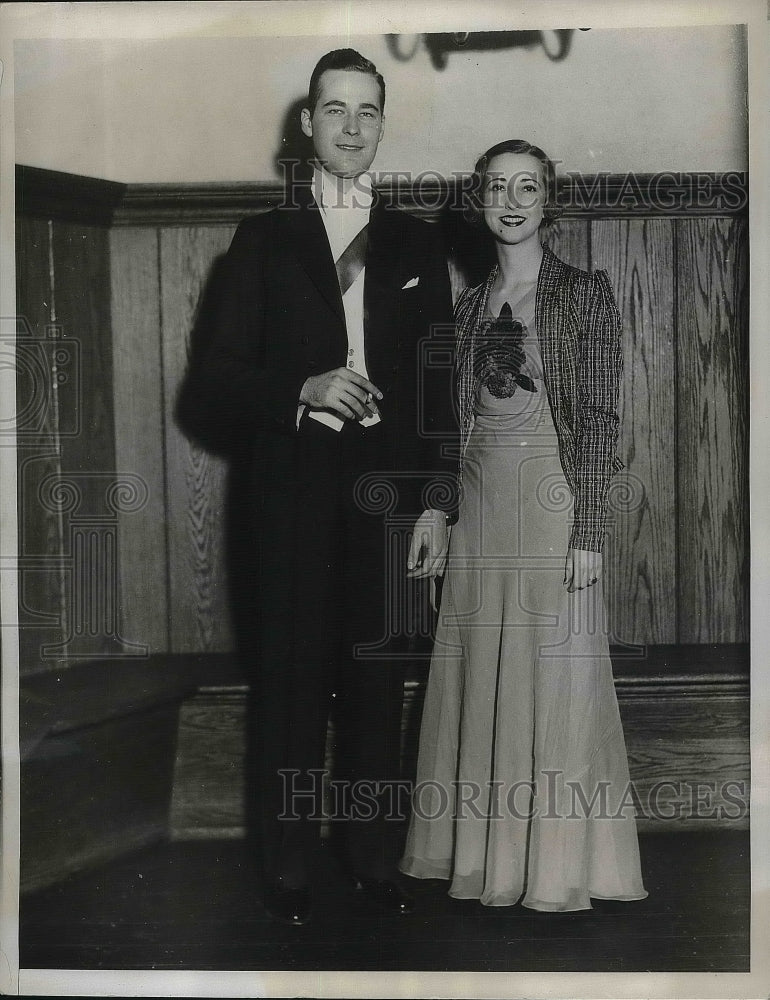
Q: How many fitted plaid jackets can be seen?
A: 1